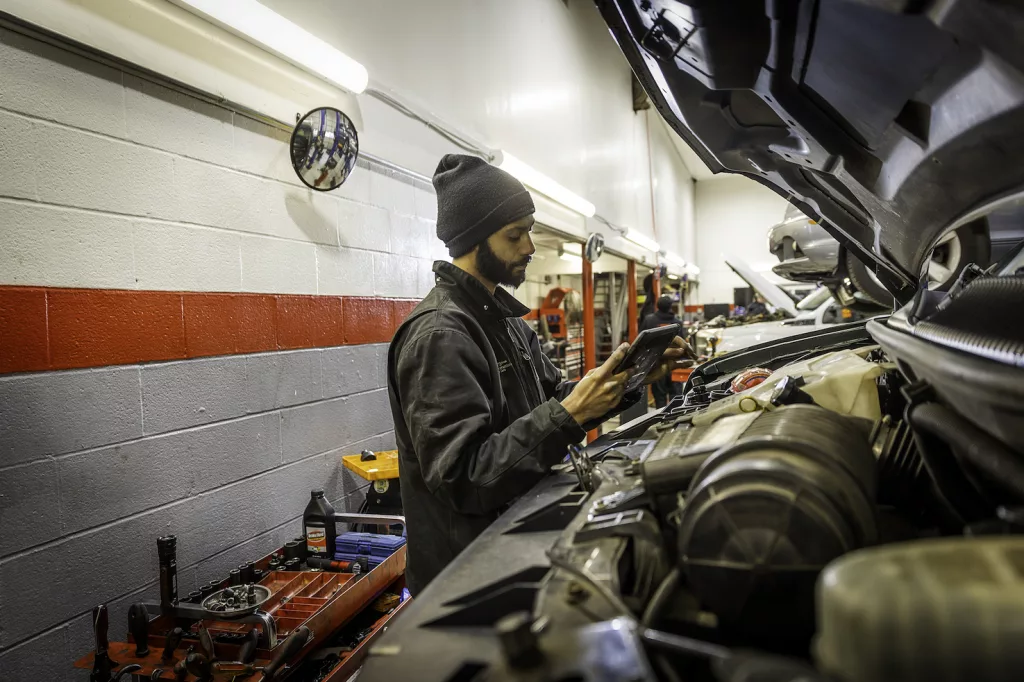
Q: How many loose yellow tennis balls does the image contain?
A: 0